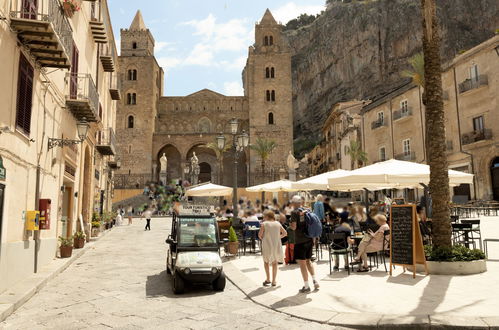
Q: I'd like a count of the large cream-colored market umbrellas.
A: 4